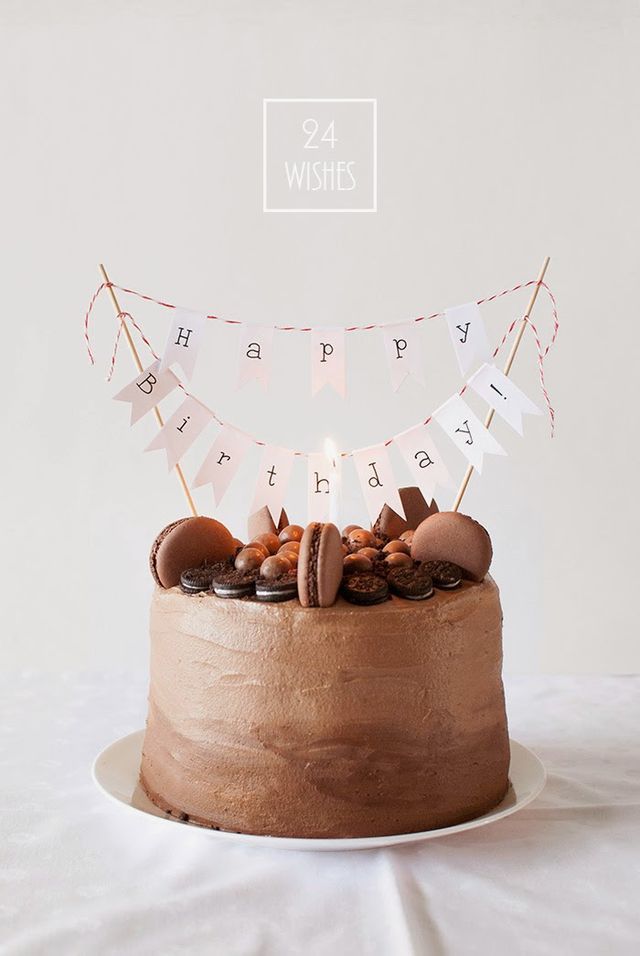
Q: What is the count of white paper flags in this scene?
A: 14